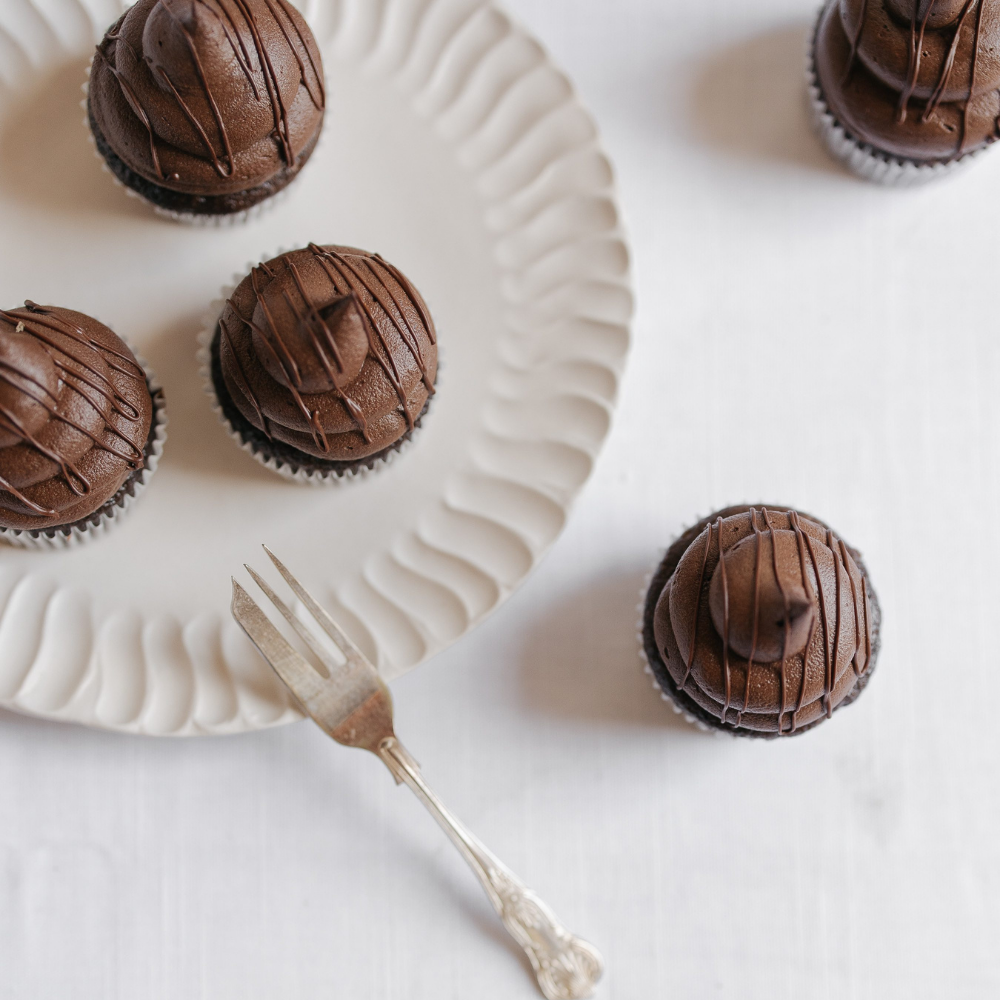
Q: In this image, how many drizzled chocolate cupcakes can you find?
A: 5